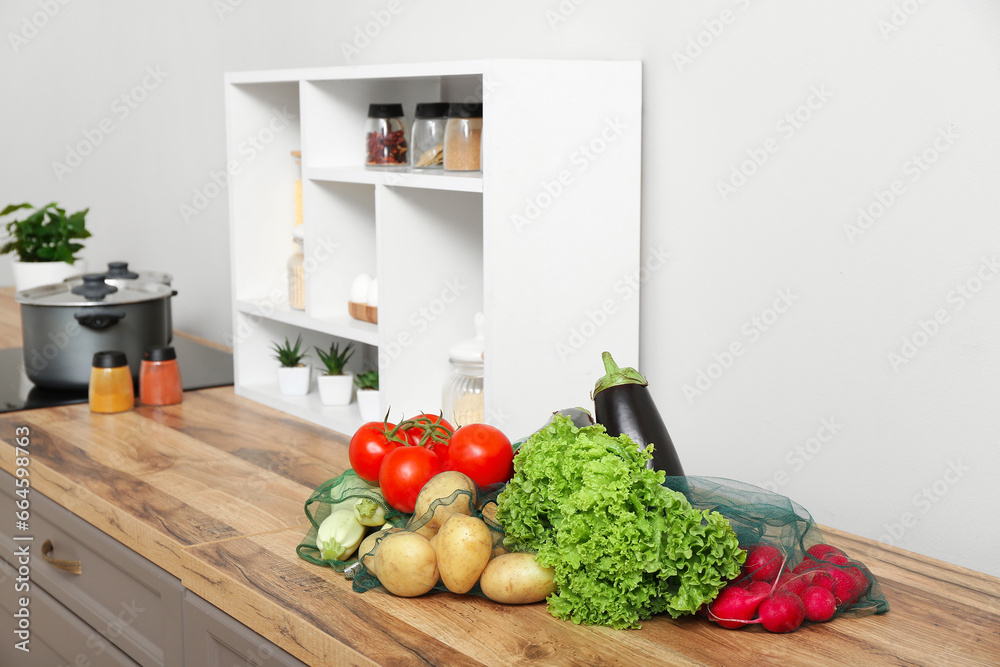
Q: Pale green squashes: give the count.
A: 2